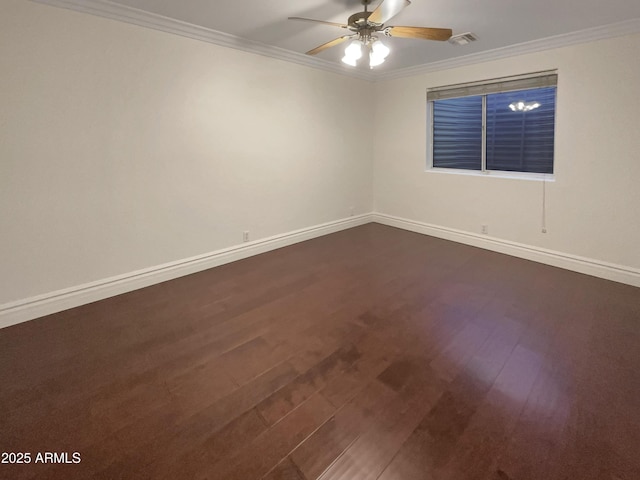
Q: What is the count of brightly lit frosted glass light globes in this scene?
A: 4